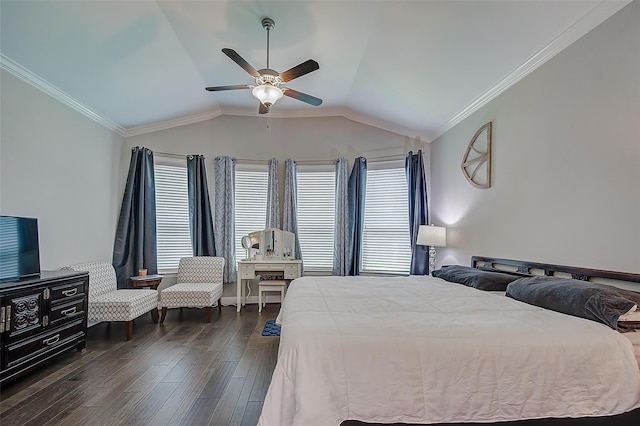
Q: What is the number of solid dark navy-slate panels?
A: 4